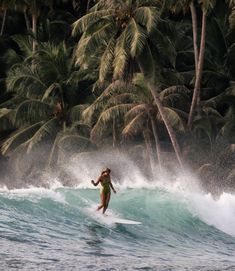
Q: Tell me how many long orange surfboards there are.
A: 0